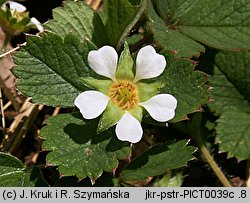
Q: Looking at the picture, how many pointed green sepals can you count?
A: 5